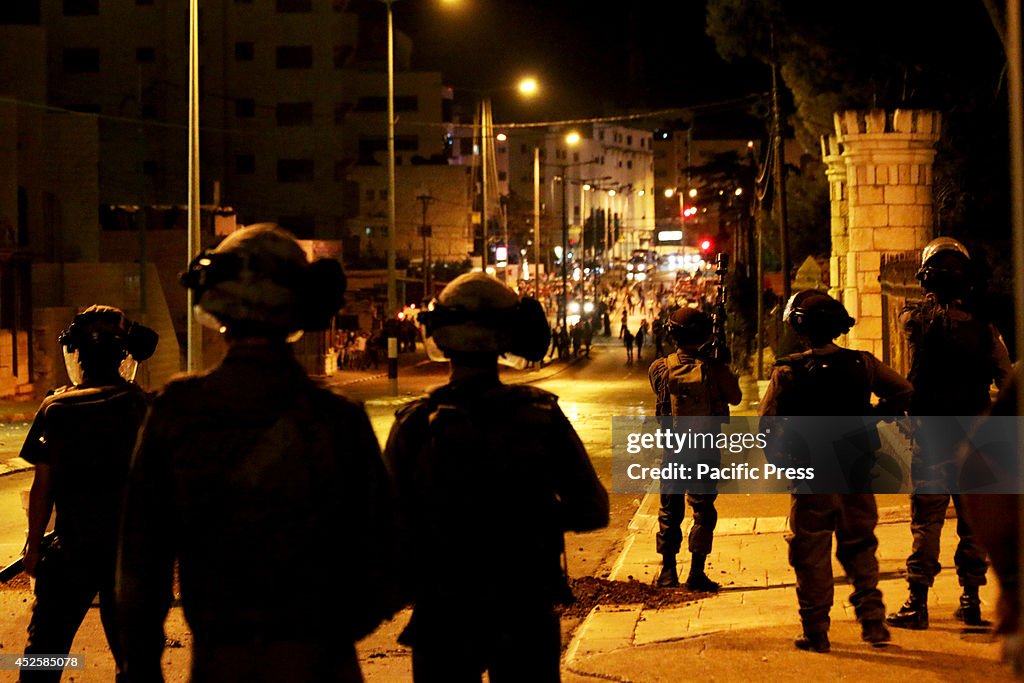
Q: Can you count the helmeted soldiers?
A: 6